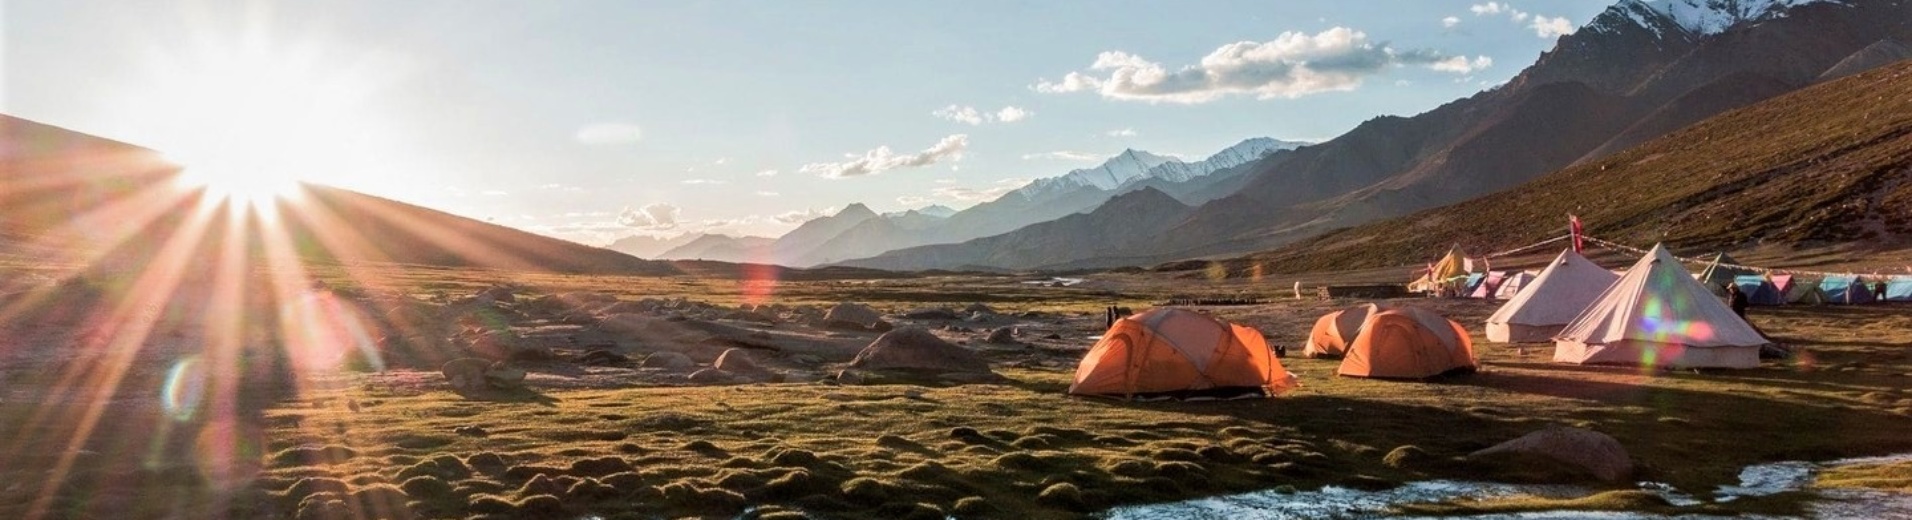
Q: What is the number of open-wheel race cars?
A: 0